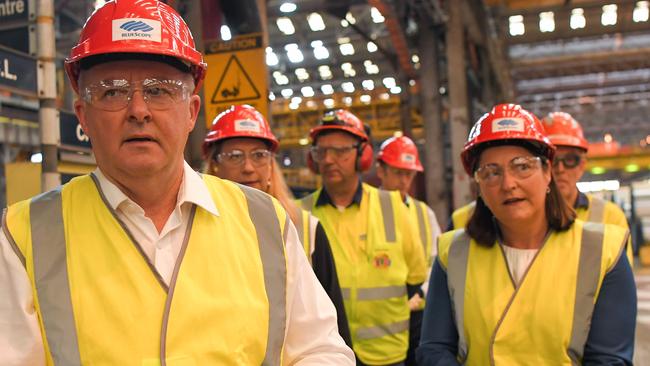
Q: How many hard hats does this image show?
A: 6